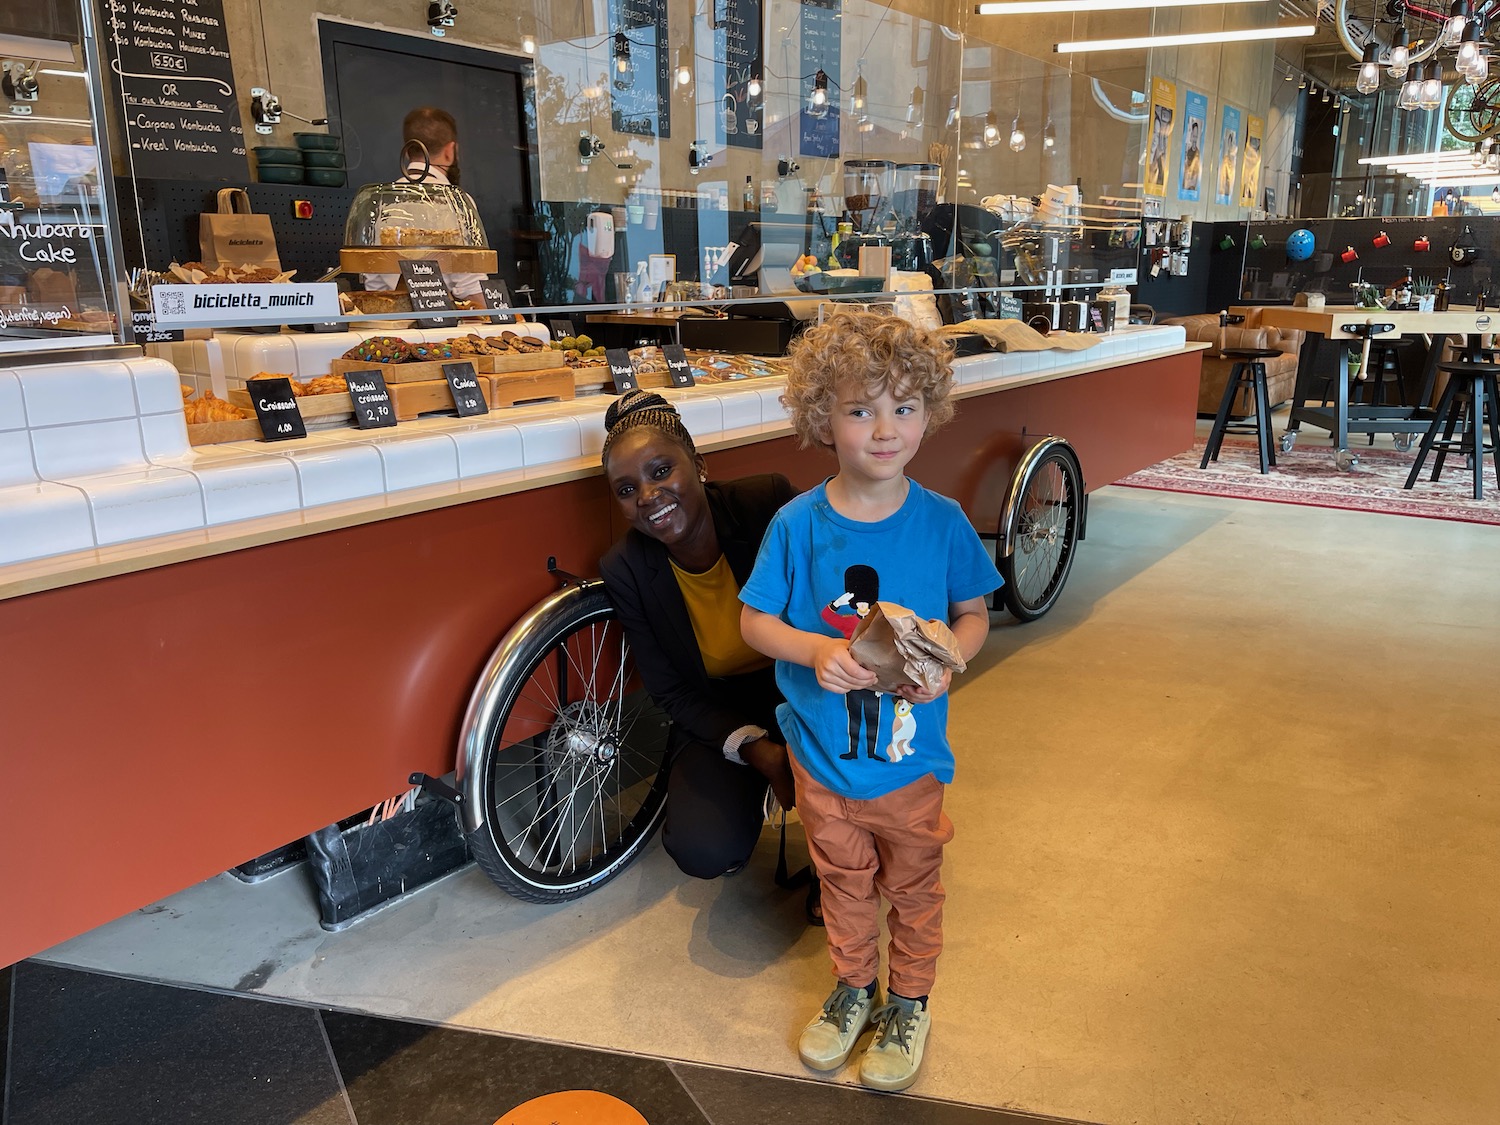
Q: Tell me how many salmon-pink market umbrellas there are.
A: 0